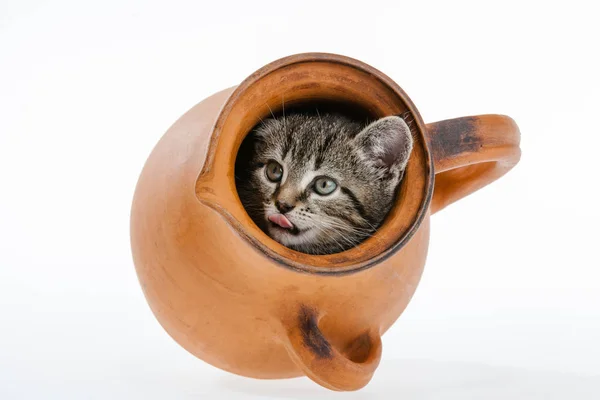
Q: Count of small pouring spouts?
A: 1